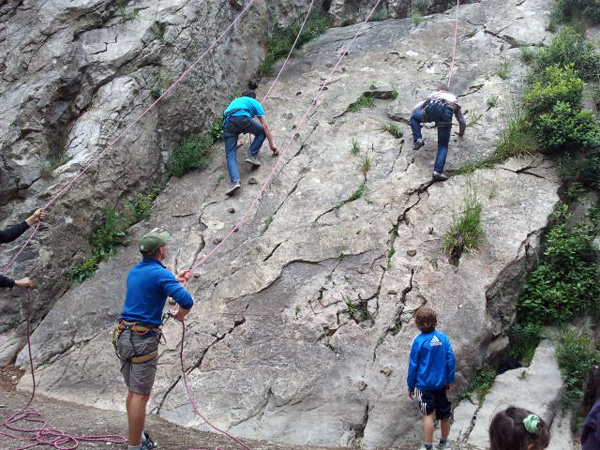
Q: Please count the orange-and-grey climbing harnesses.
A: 1